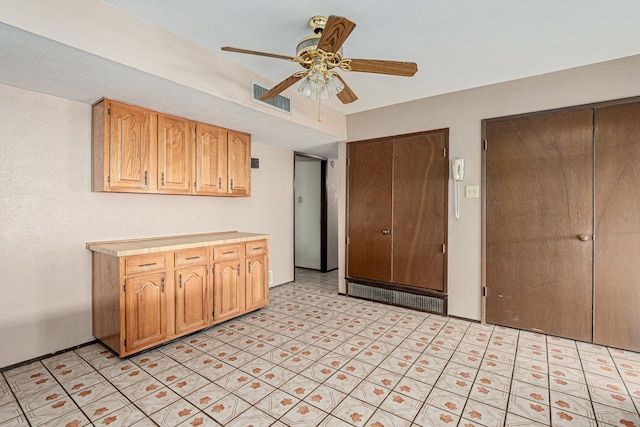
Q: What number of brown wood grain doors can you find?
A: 4